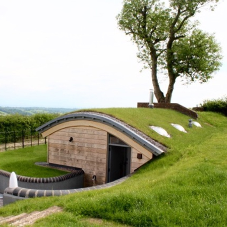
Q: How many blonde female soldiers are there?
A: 0